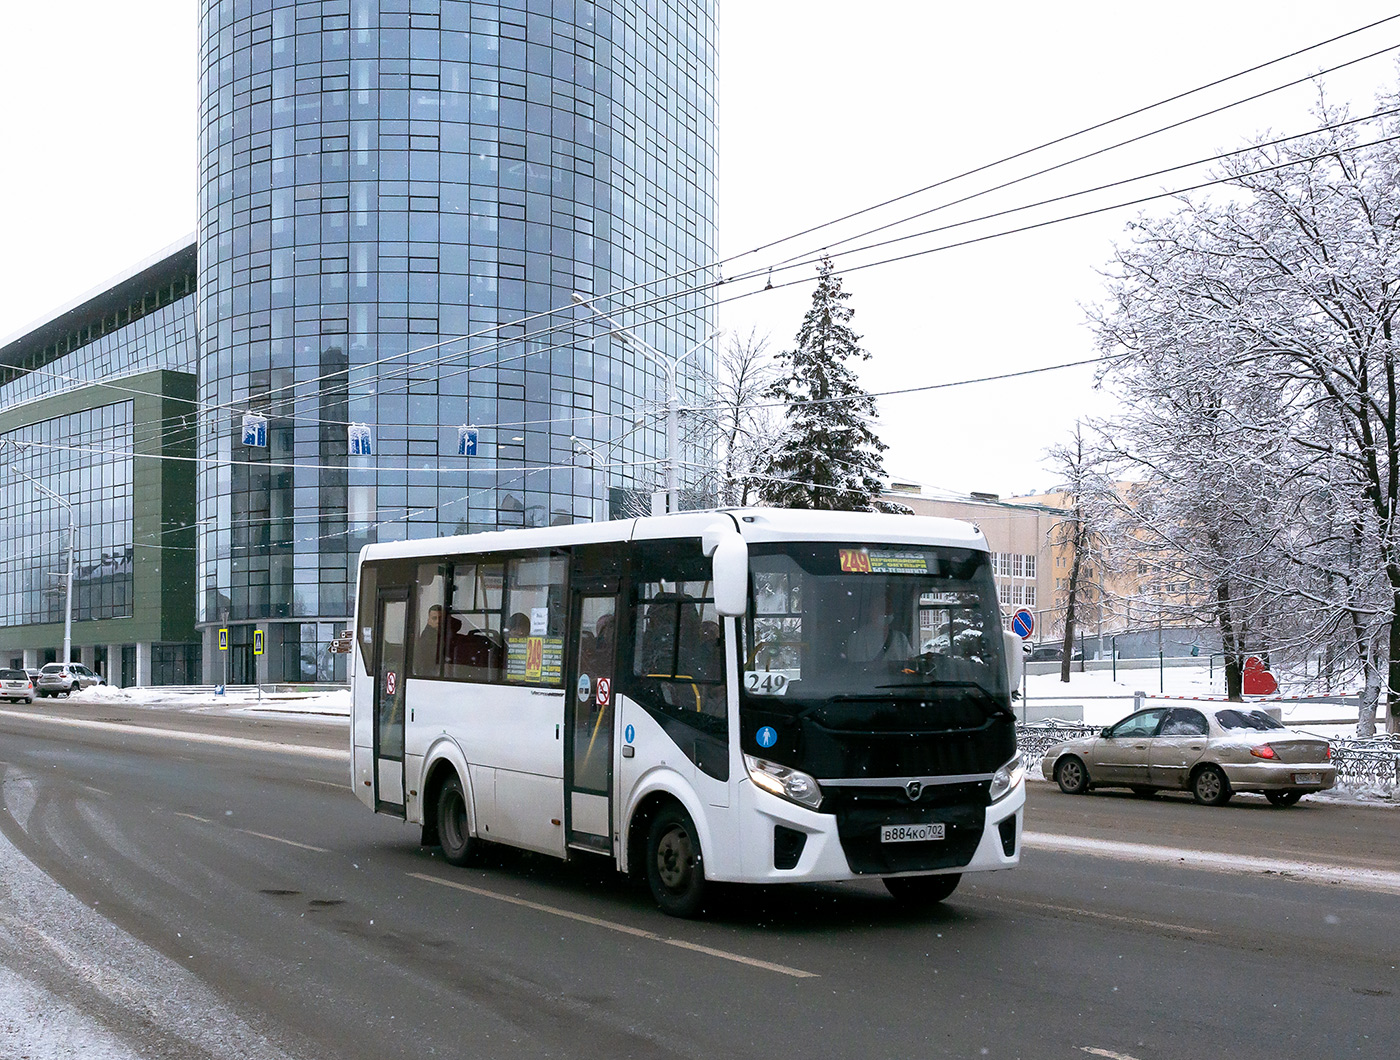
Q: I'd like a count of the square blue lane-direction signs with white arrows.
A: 3